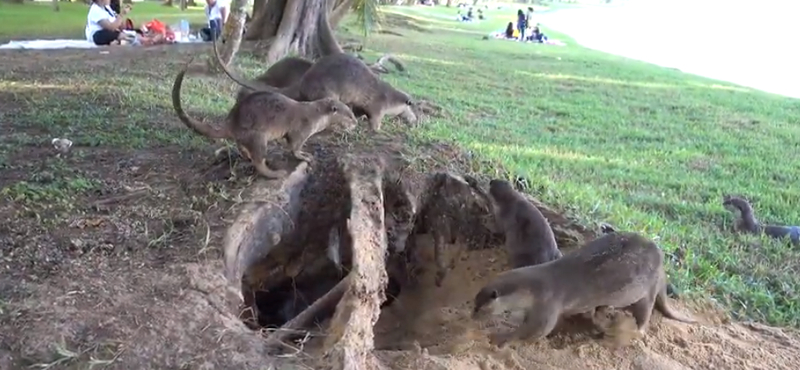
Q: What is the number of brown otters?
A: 6